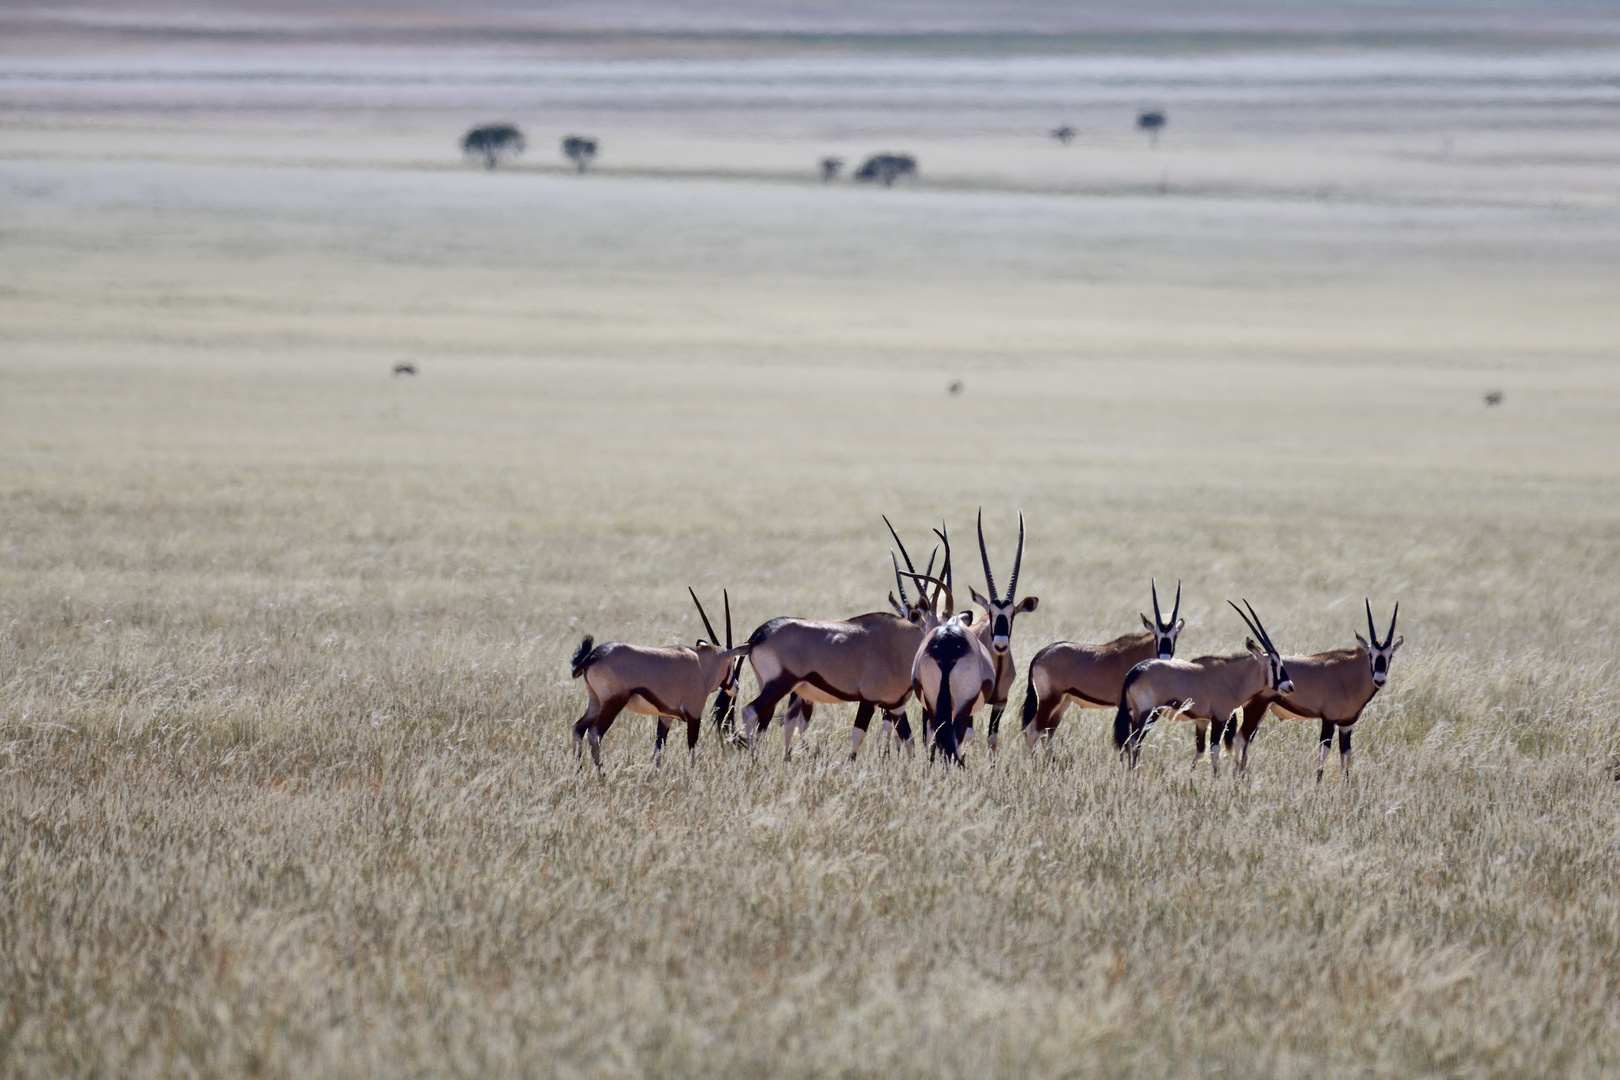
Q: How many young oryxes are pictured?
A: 4